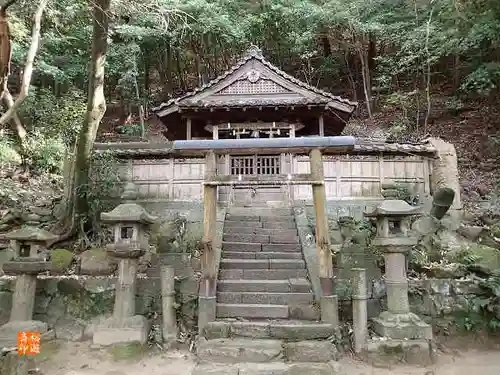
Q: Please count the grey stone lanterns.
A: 3